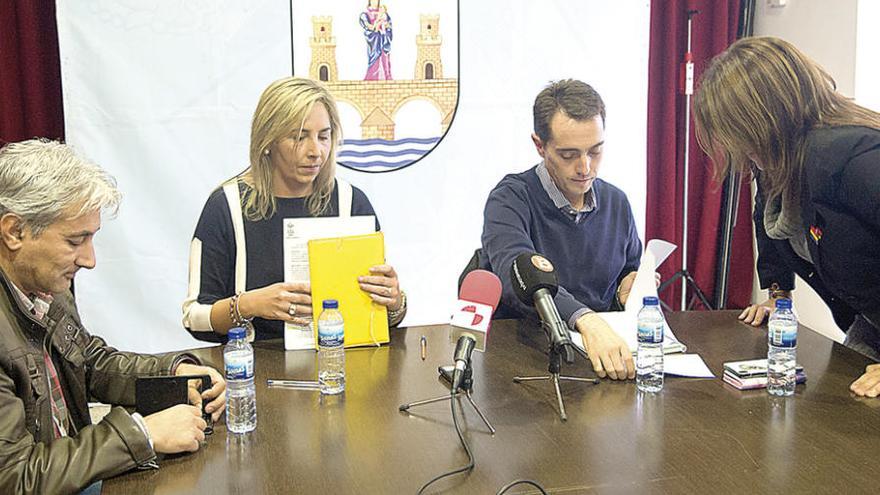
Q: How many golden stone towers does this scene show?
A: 2